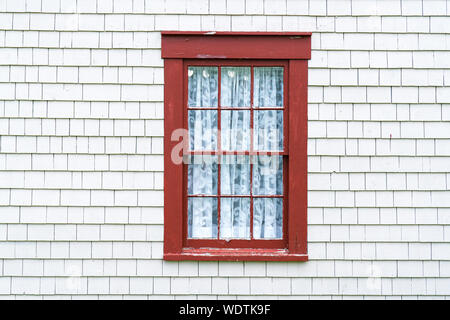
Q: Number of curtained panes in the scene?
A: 12